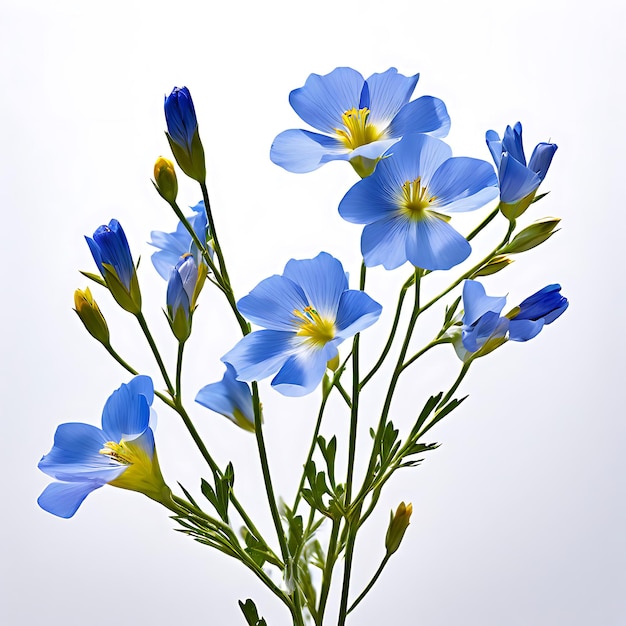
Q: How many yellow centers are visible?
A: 4